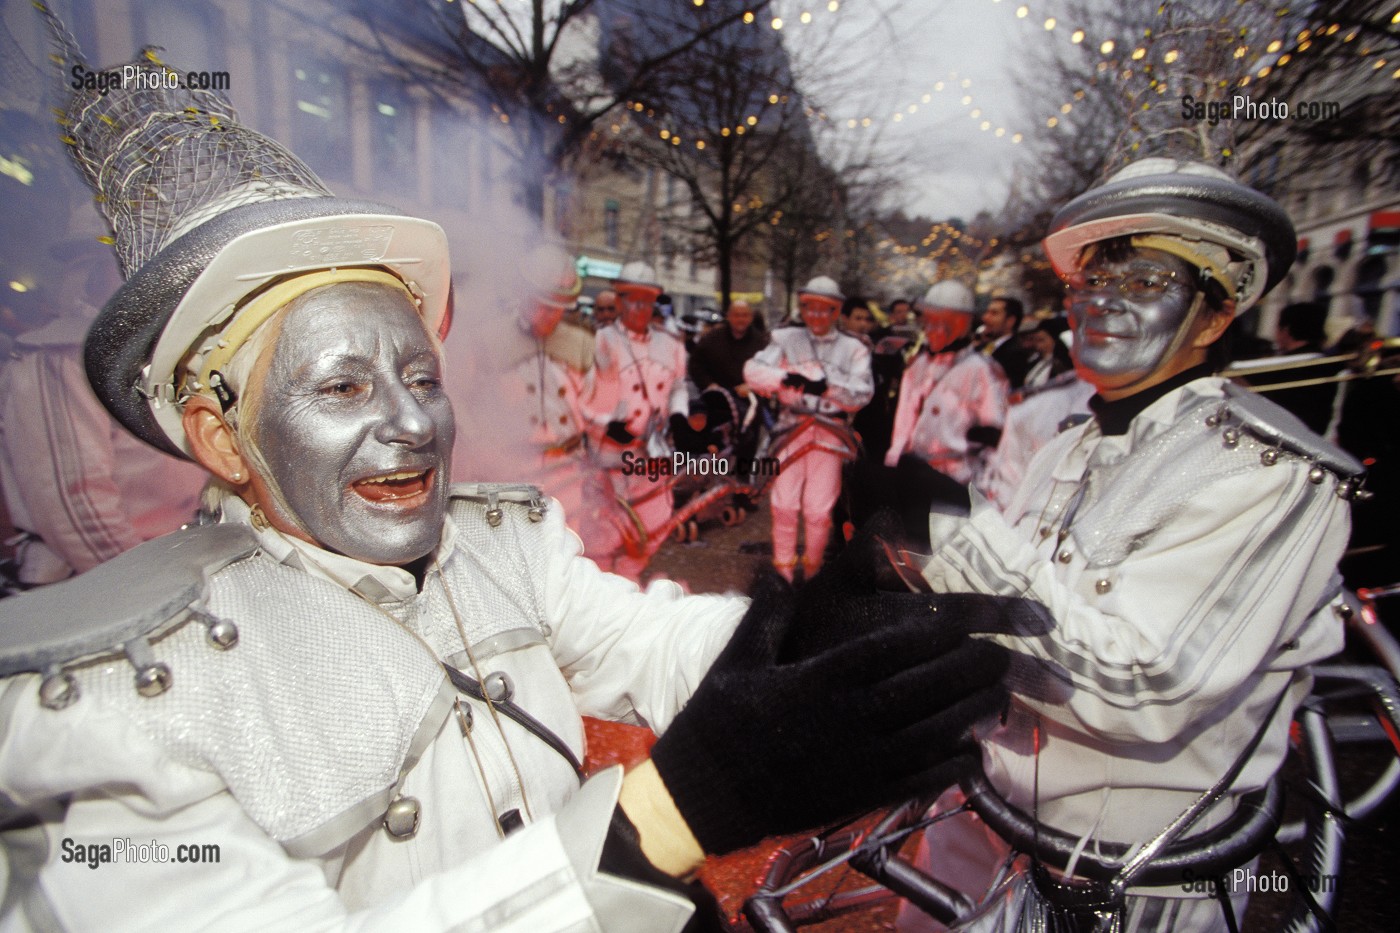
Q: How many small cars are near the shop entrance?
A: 0